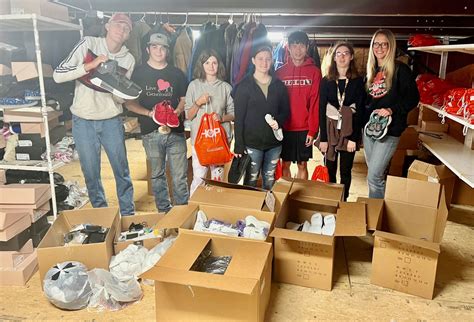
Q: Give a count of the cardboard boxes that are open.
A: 6